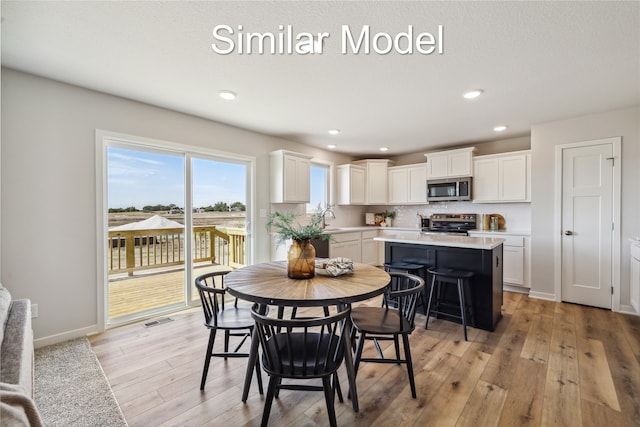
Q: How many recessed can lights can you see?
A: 6